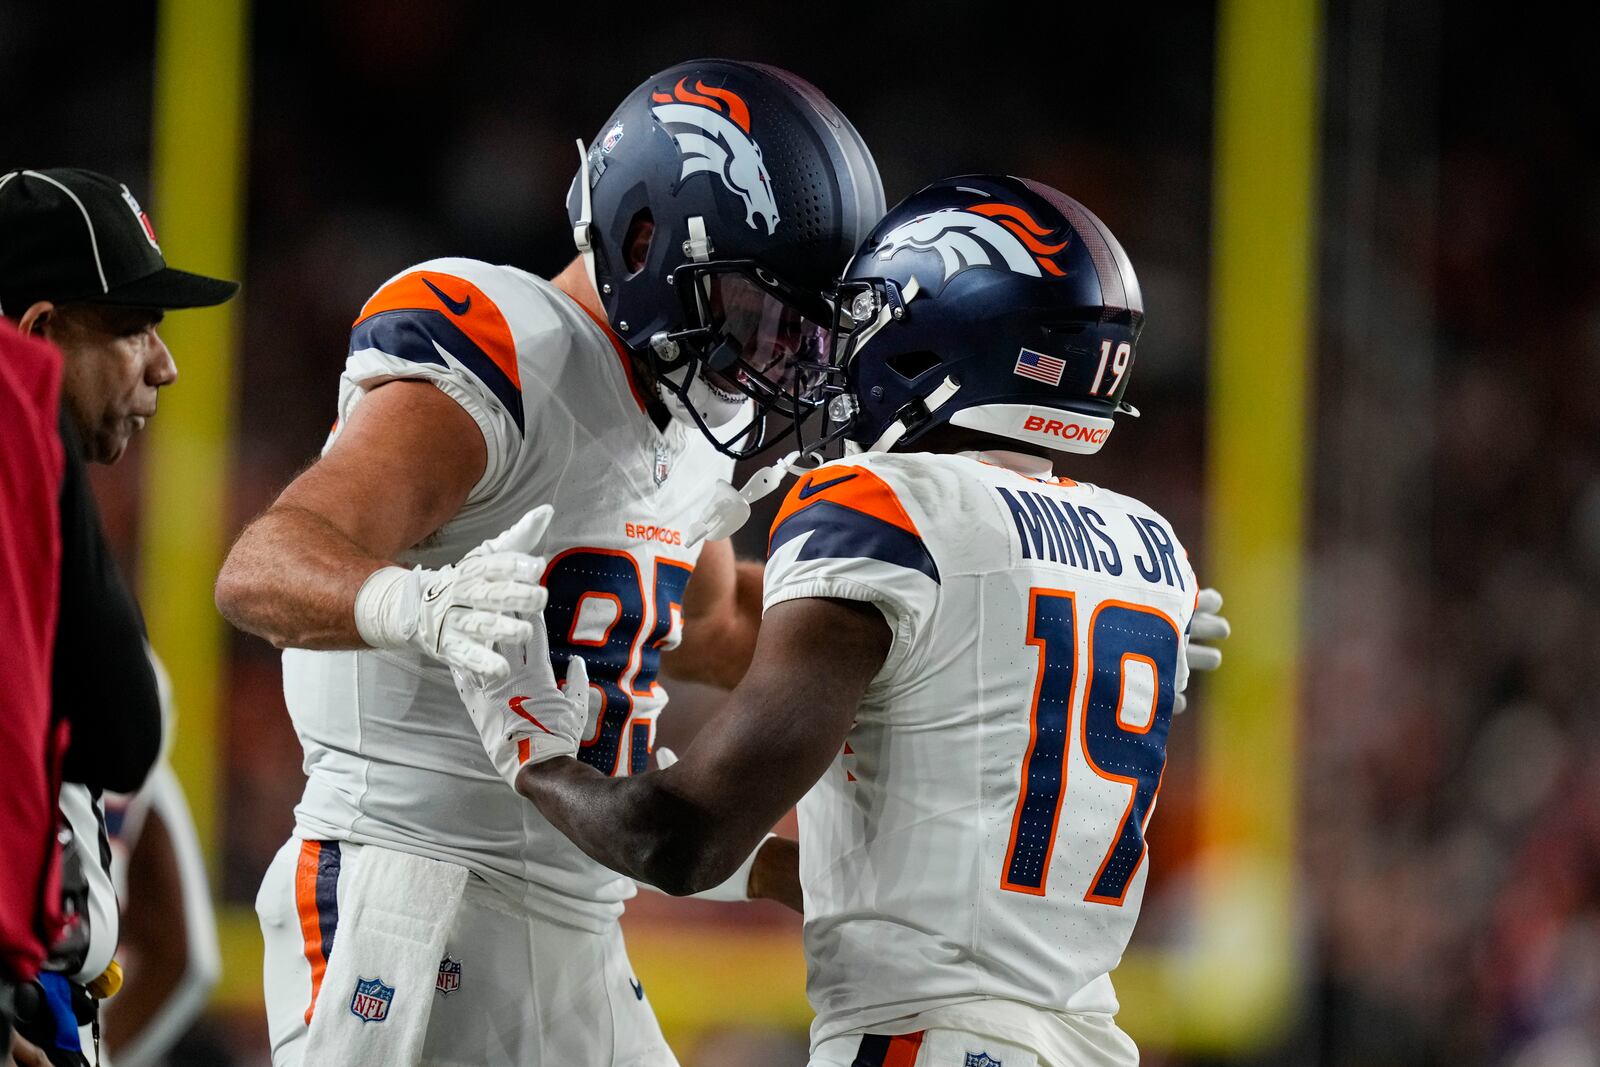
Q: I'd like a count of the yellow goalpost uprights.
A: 2